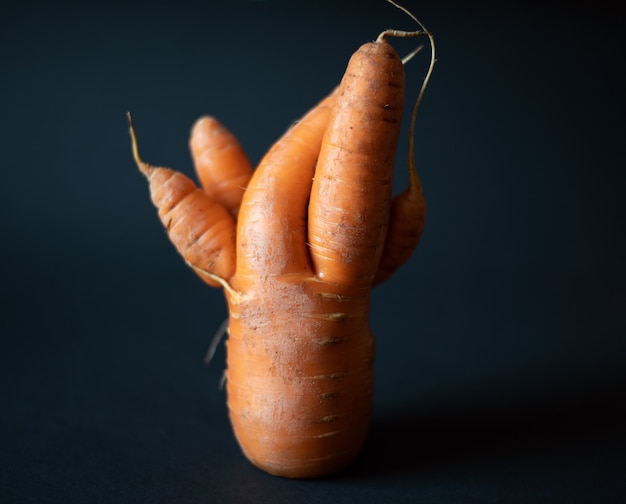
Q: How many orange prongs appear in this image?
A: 5